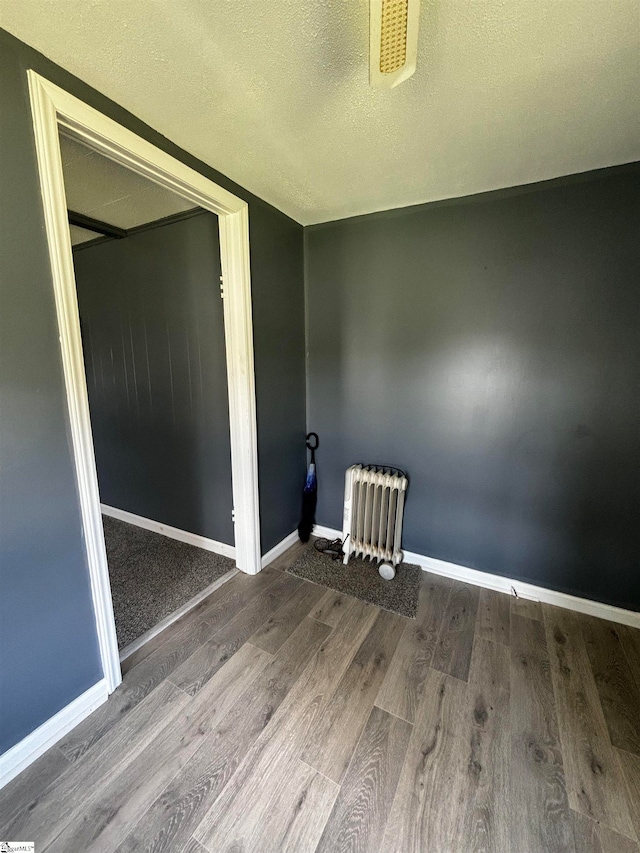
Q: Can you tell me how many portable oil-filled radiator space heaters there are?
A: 1